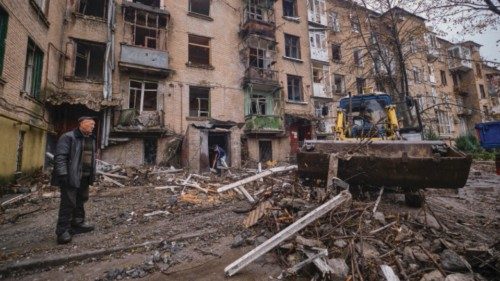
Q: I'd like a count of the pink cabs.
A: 0